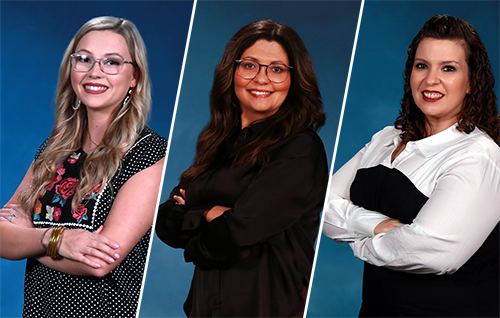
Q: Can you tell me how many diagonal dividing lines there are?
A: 2